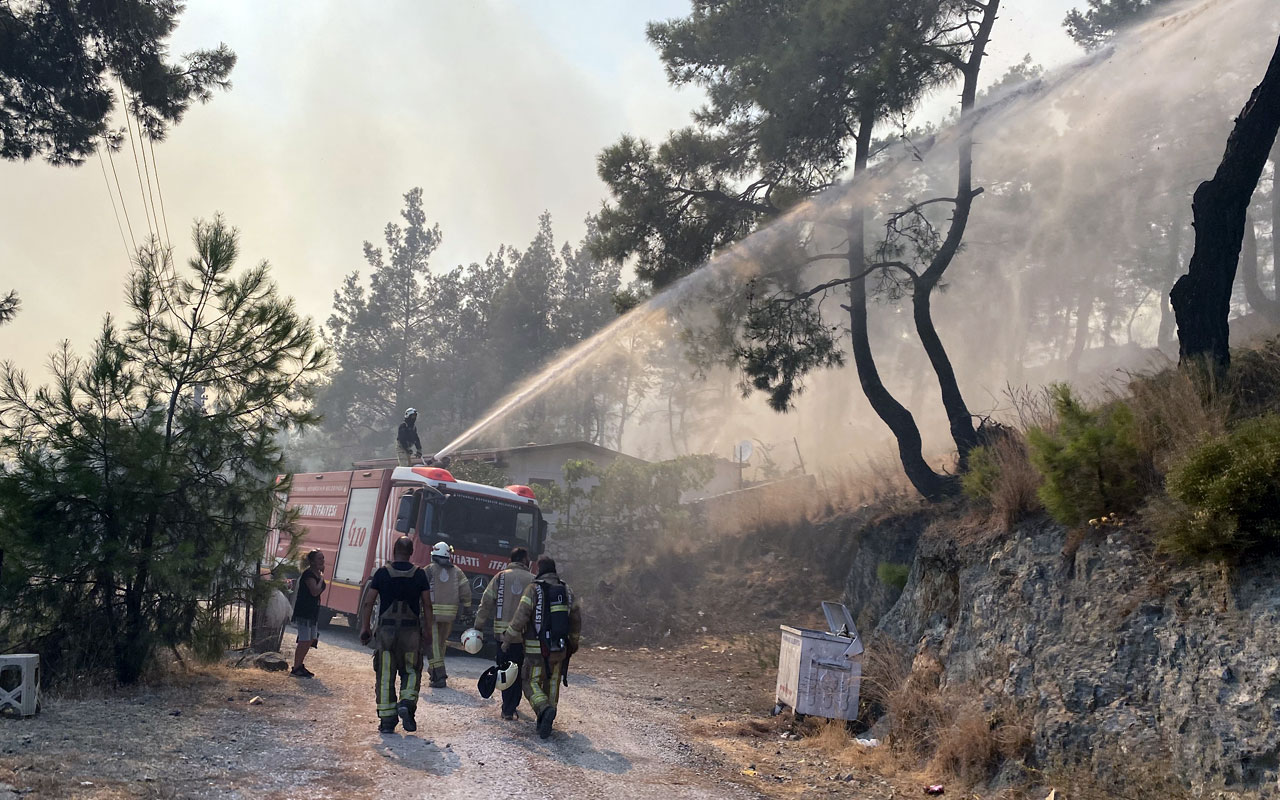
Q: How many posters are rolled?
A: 0